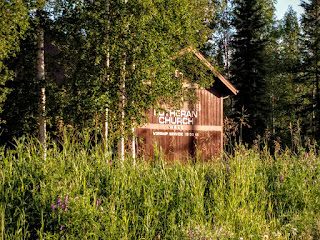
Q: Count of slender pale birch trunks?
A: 4